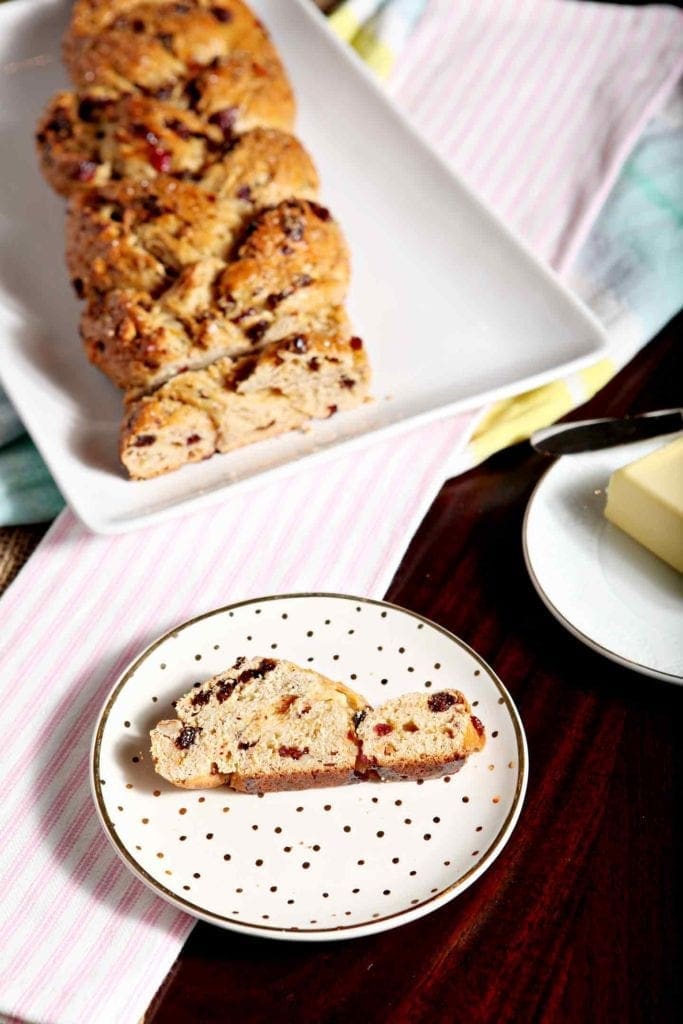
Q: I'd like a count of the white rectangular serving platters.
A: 1